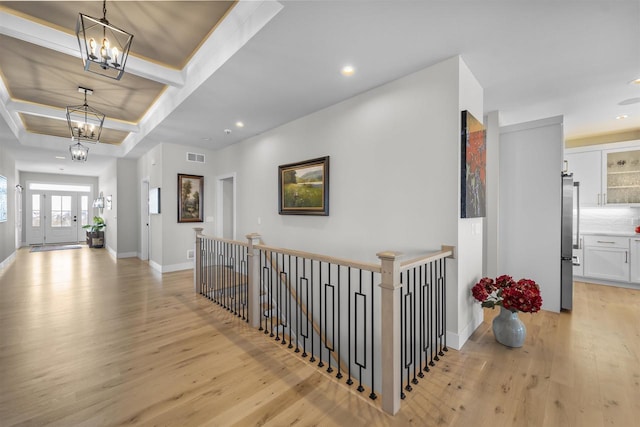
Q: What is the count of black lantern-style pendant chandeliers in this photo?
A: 3